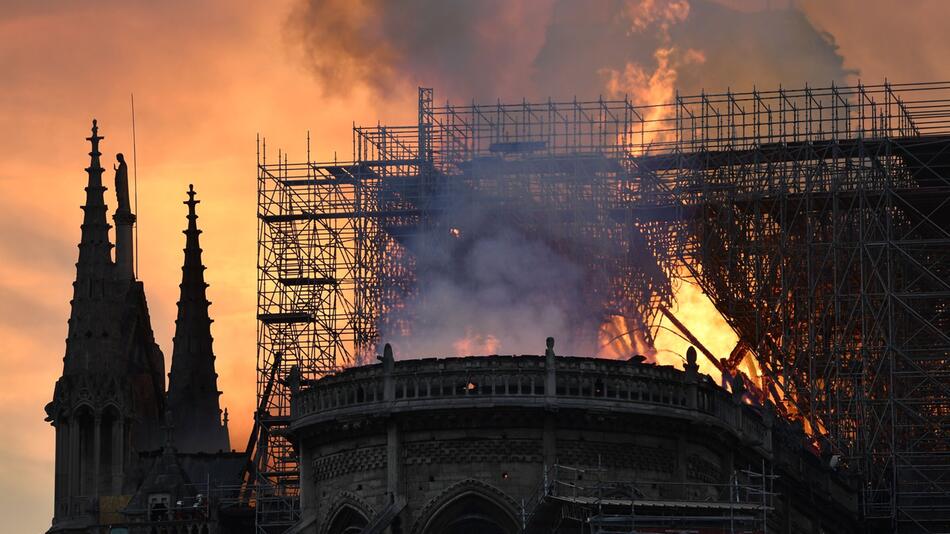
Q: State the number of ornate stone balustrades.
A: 1